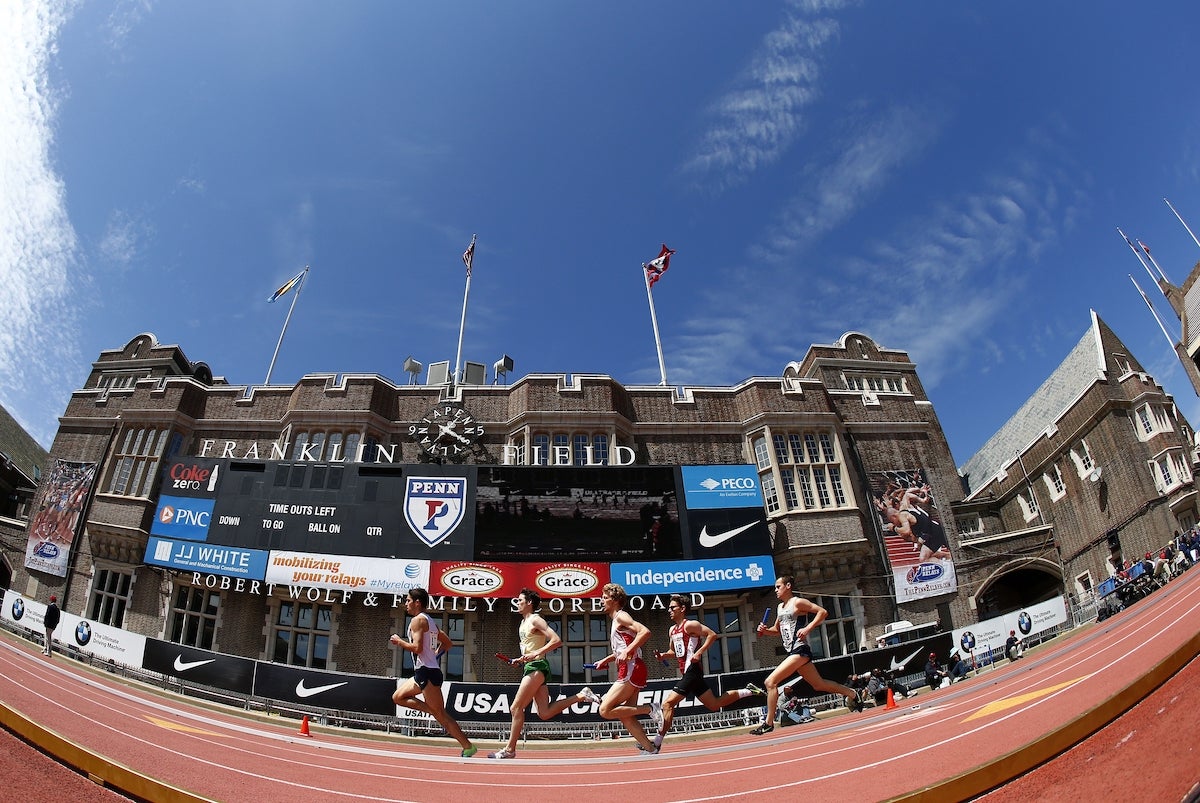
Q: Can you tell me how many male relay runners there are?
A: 5